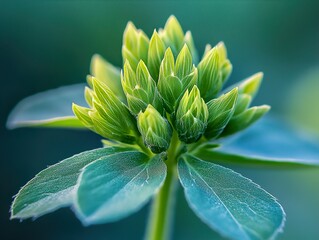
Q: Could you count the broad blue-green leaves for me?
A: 5